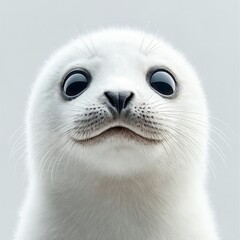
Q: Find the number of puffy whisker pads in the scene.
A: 2